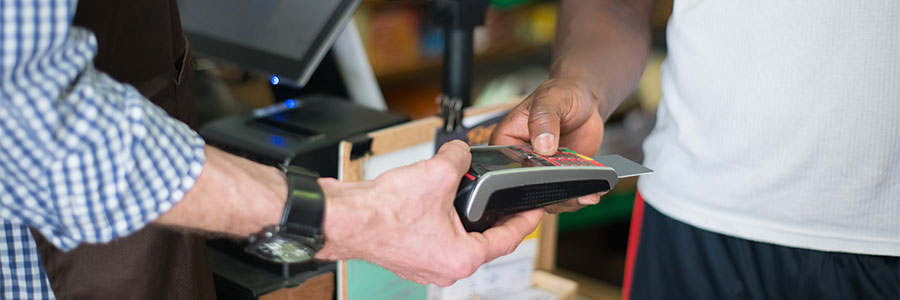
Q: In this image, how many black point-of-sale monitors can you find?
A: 1